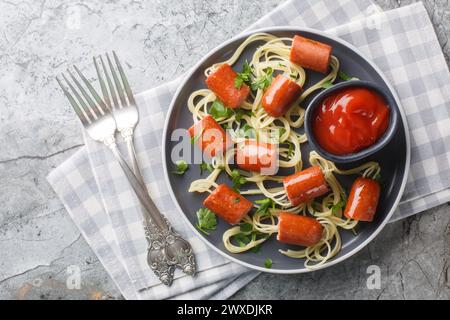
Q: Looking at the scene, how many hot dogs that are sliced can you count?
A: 9